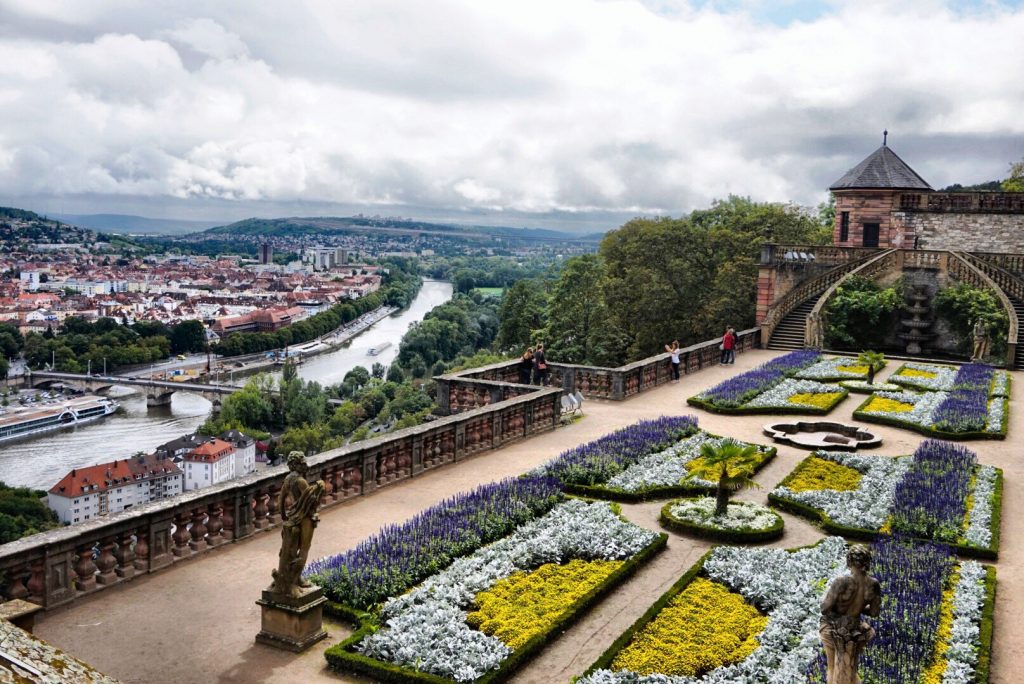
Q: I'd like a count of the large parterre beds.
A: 8